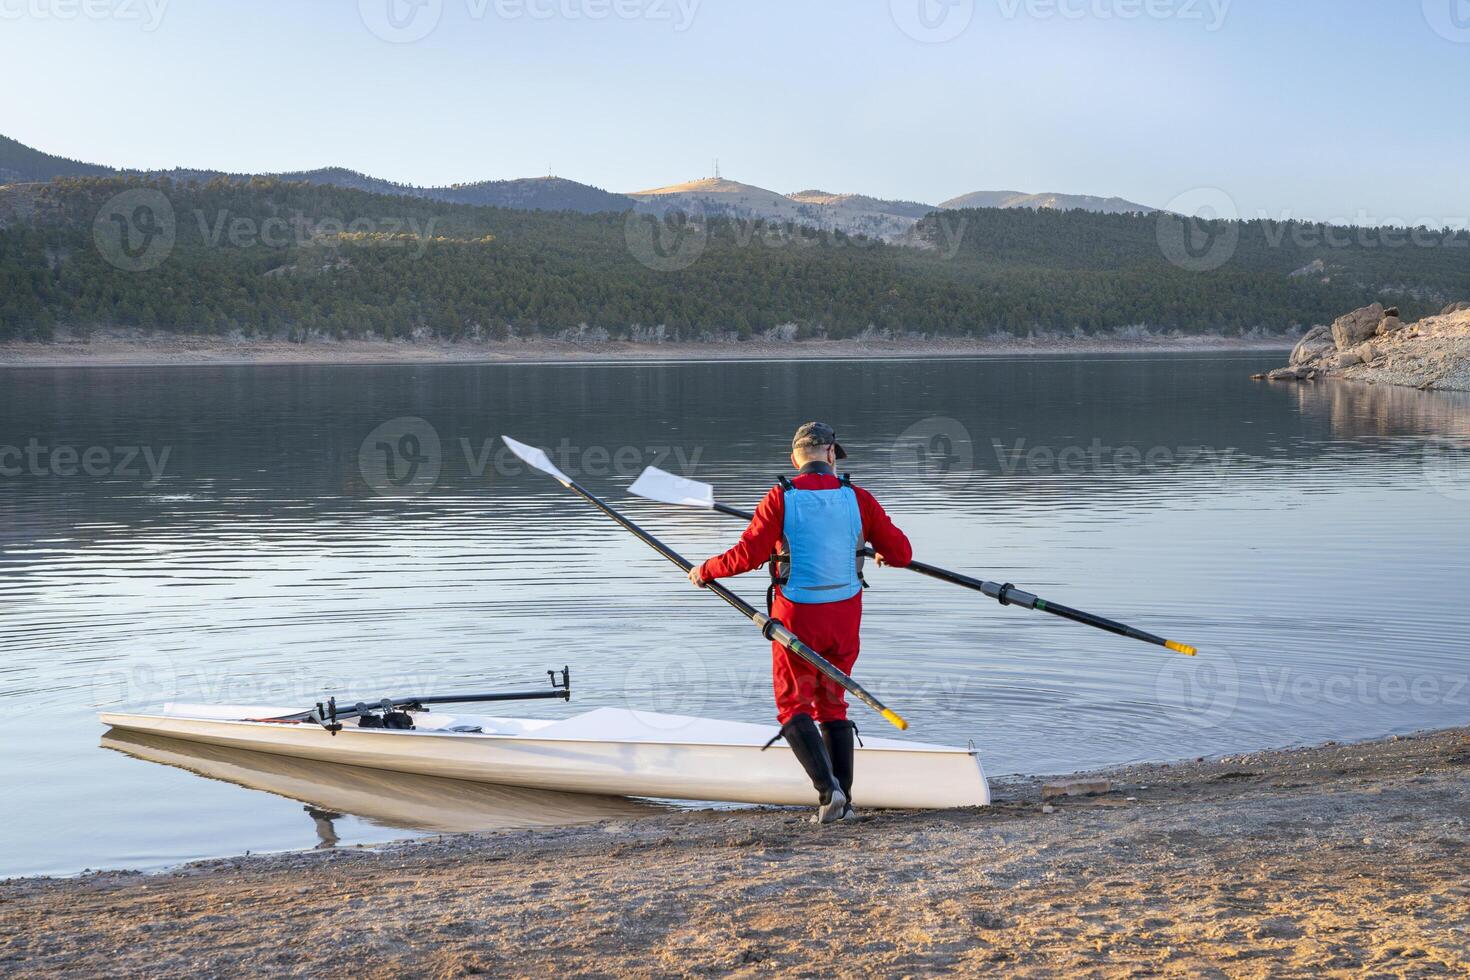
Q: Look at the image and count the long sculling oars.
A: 2